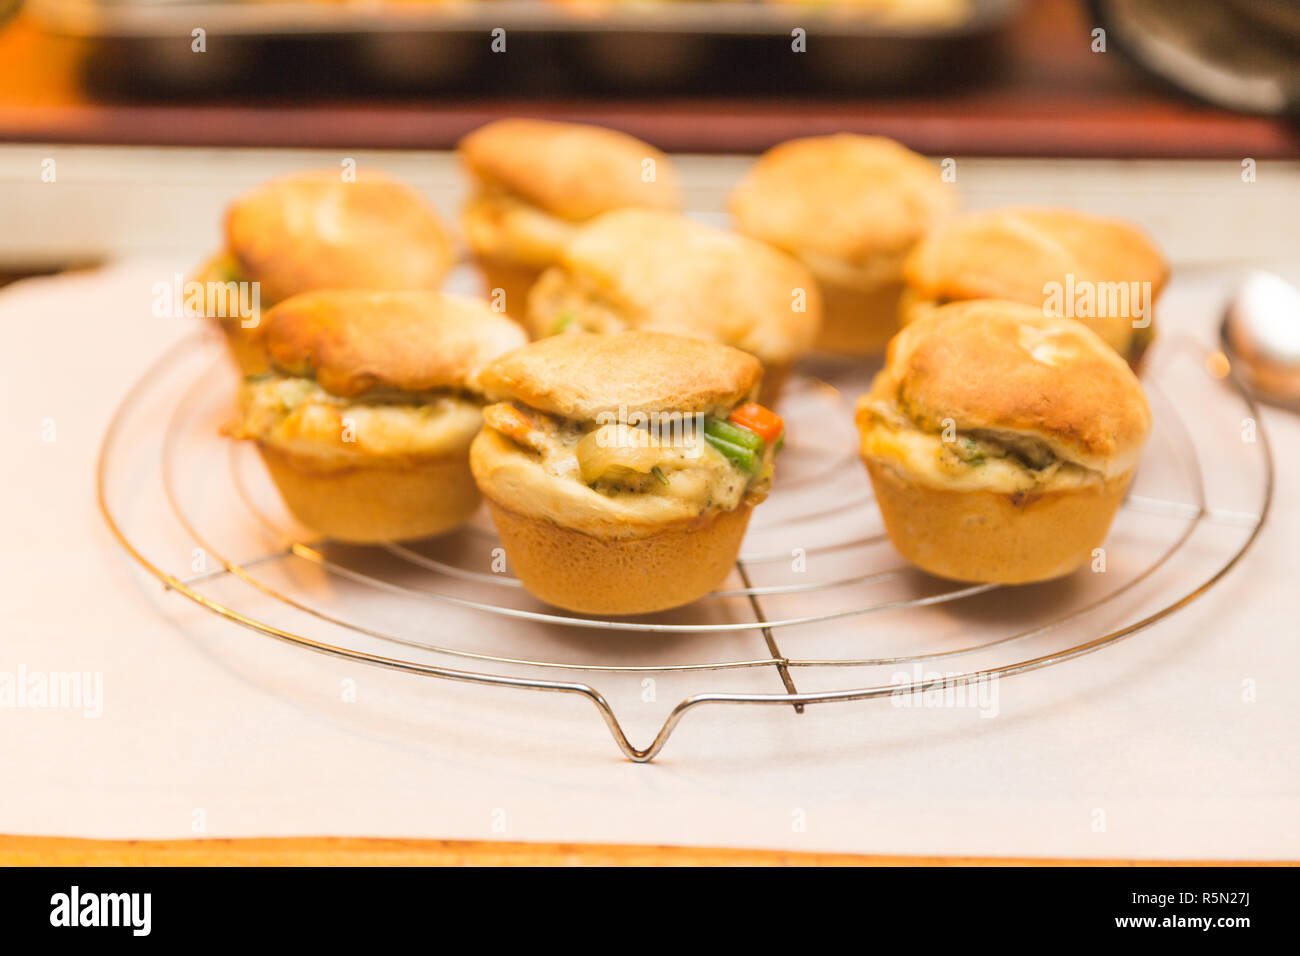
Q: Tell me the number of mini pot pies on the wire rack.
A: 8